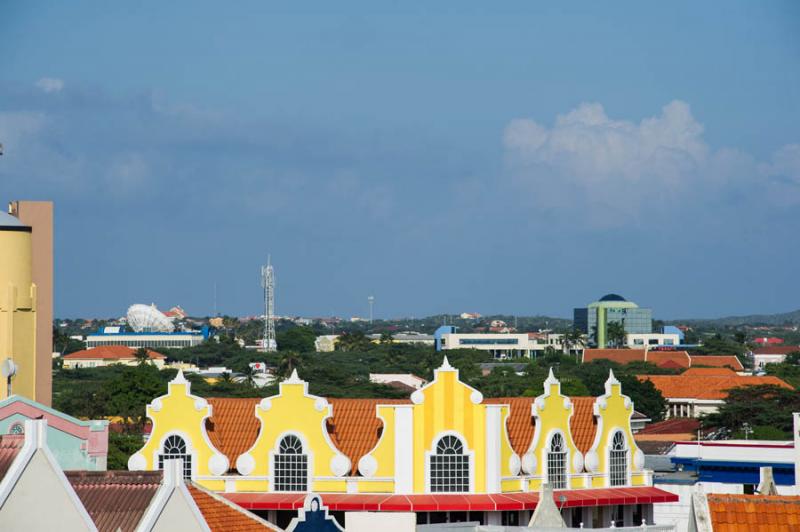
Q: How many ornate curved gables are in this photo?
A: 5